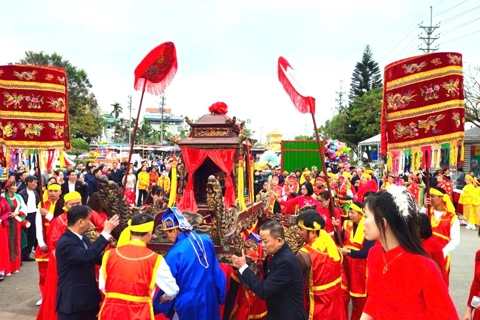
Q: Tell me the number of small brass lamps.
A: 0